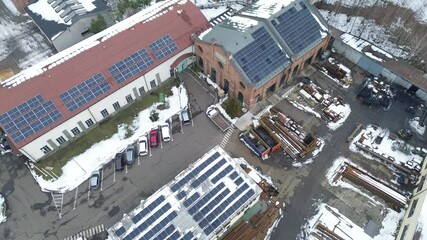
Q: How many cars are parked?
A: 7